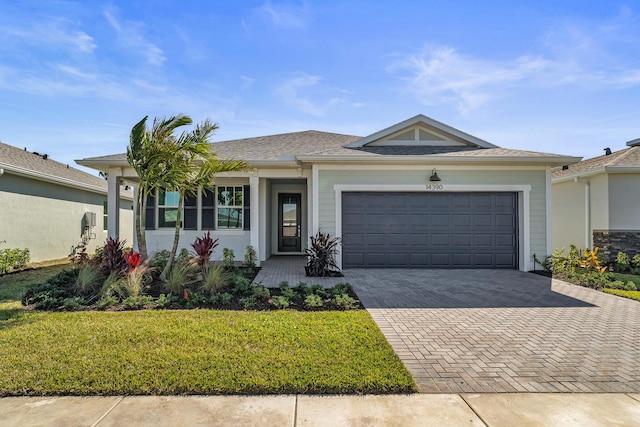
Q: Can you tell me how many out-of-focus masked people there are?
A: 0